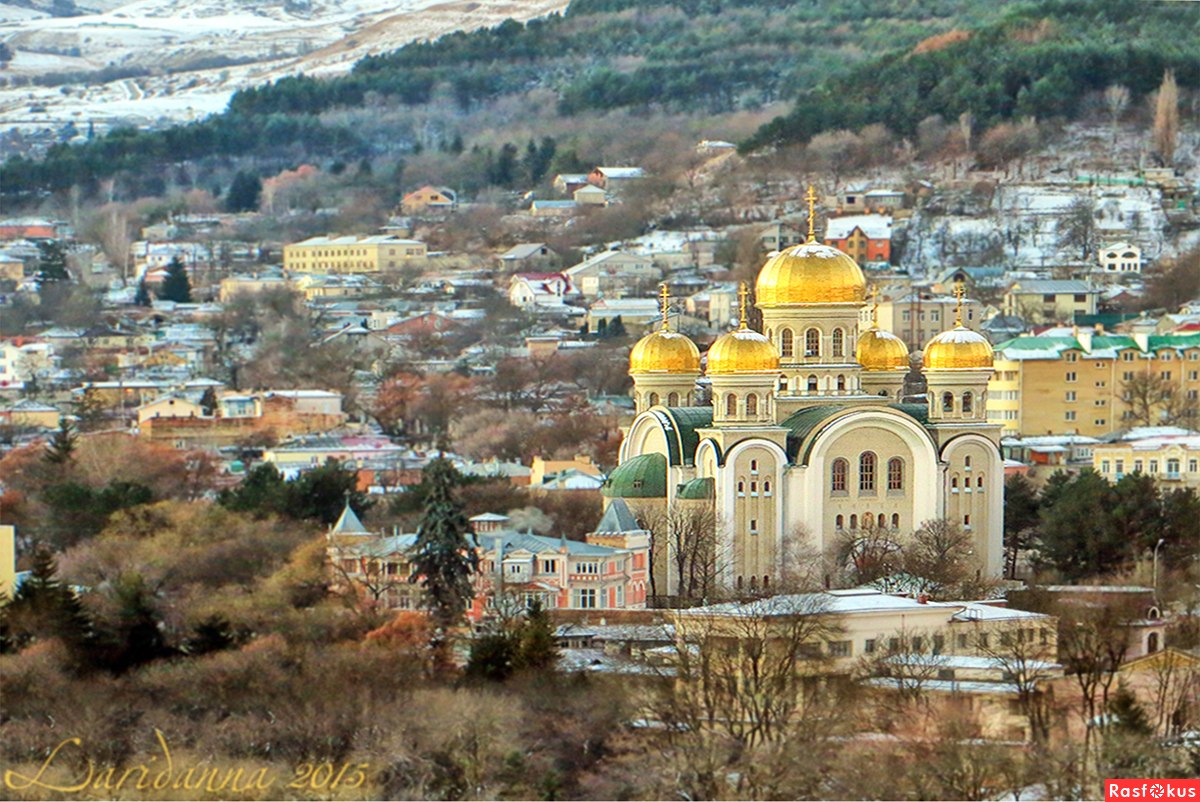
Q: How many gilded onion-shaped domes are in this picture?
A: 5